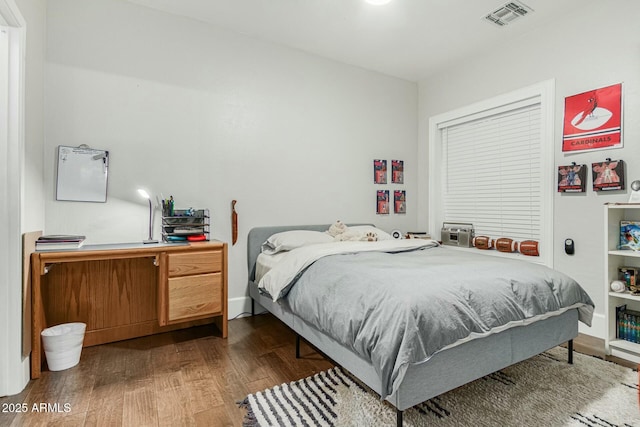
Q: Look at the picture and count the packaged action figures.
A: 6